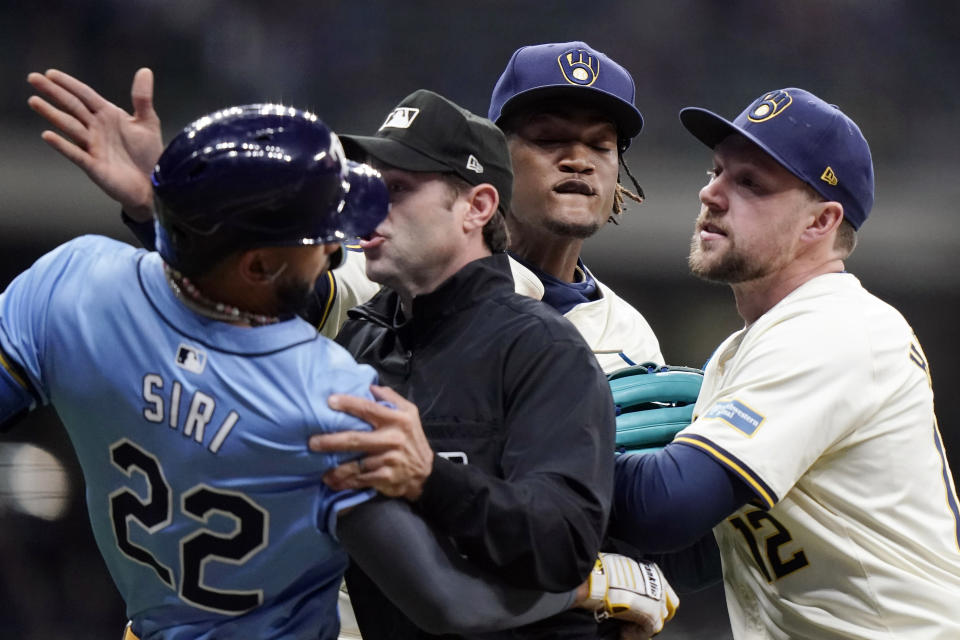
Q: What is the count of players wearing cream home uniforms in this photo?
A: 2